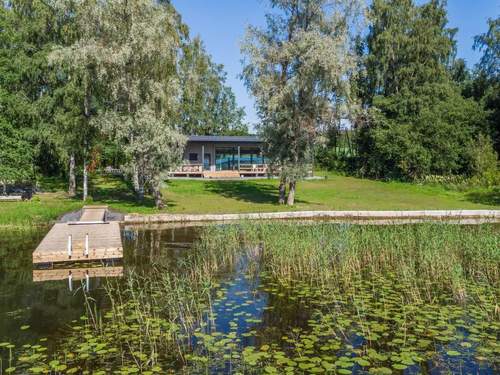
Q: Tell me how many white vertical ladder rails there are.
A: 2